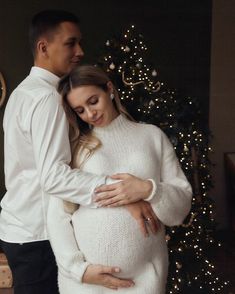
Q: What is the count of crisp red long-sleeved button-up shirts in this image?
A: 0